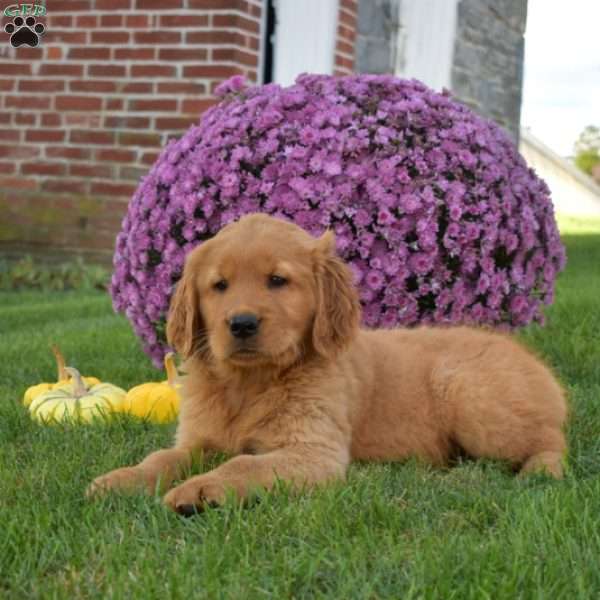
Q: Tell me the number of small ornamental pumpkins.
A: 3